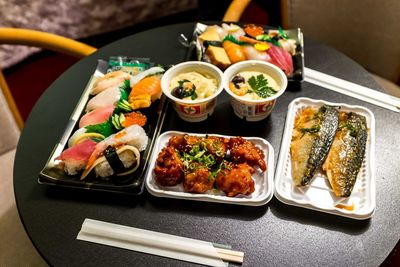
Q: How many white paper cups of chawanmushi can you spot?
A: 2